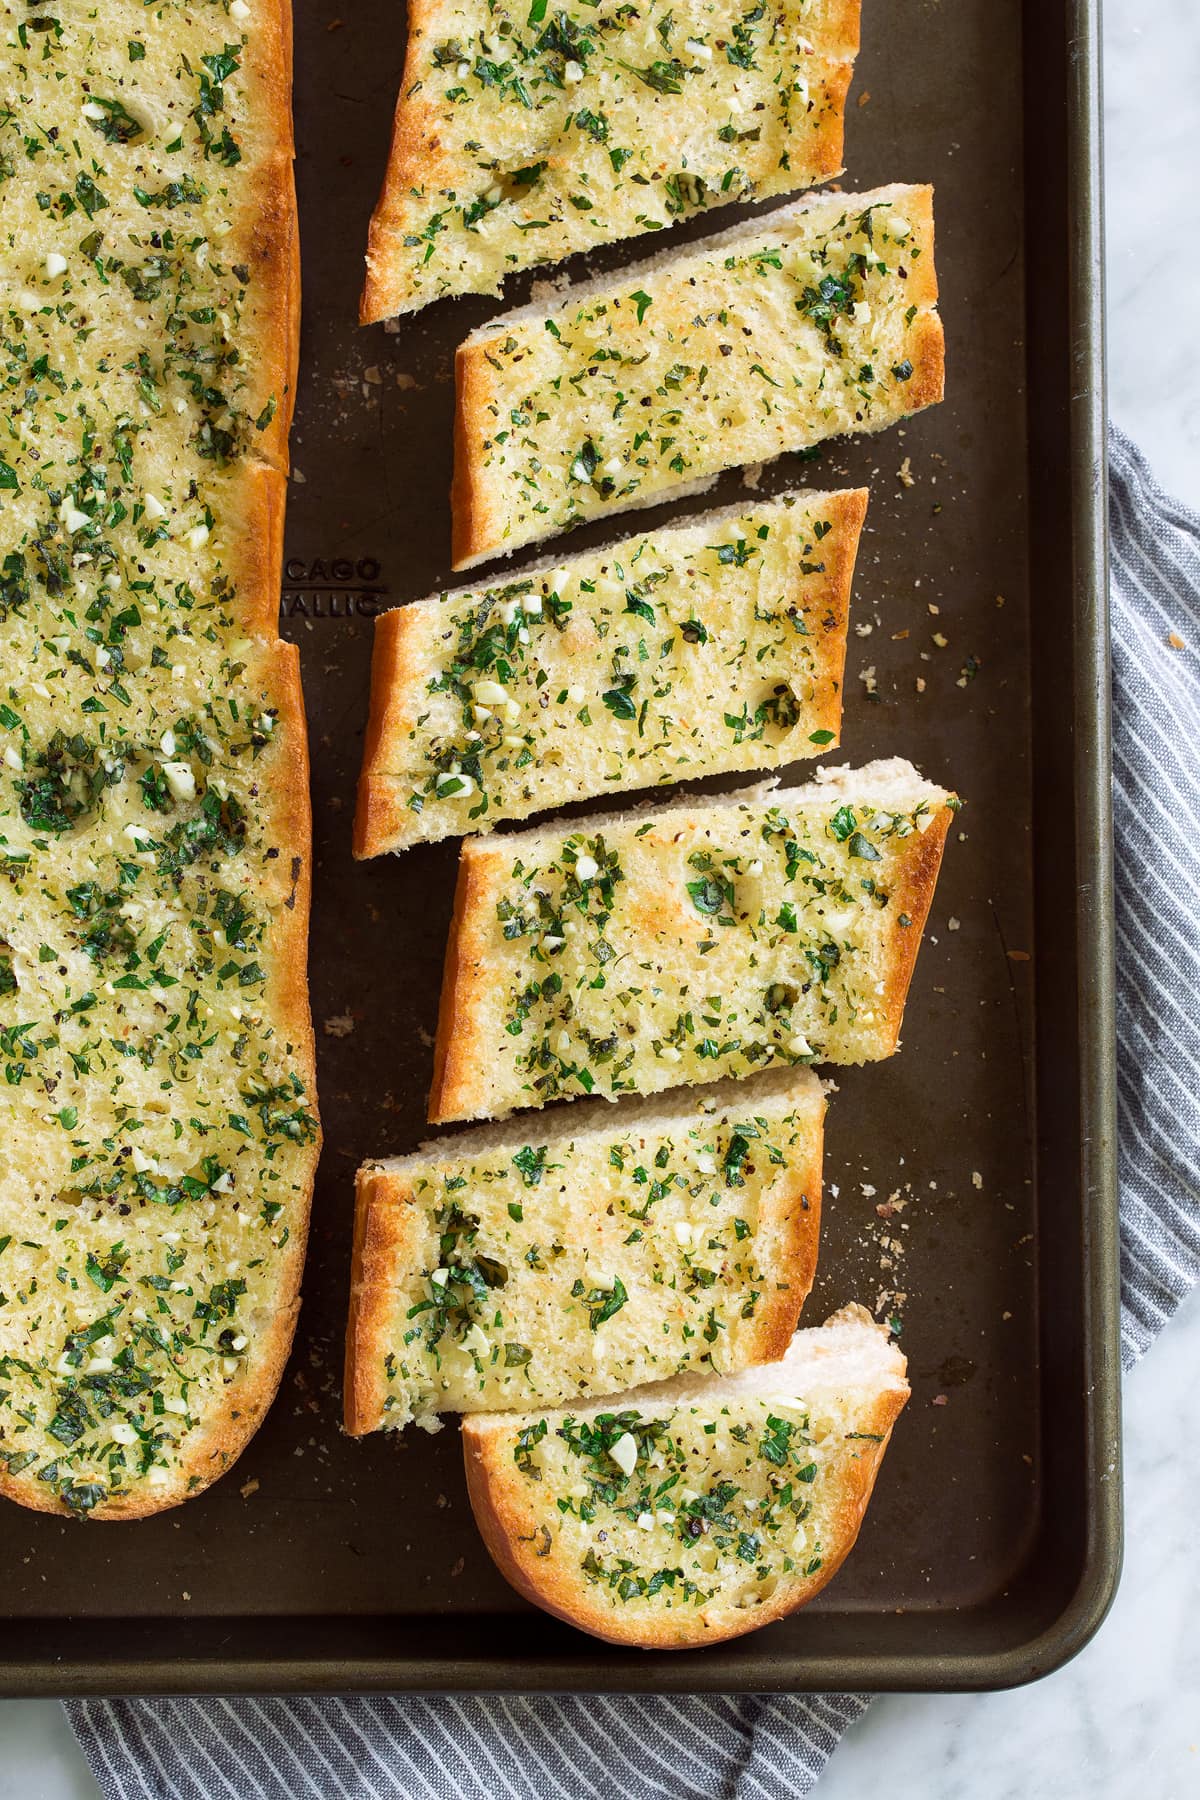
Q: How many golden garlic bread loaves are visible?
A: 2